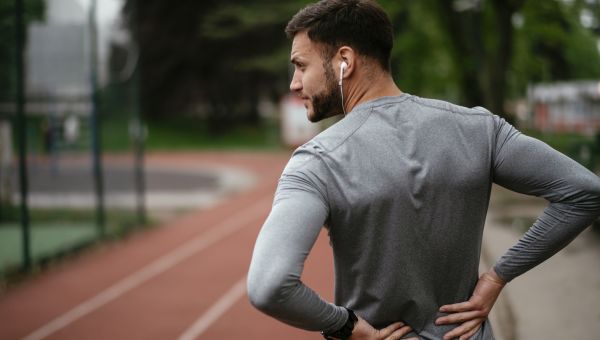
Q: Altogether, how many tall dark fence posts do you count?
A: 3